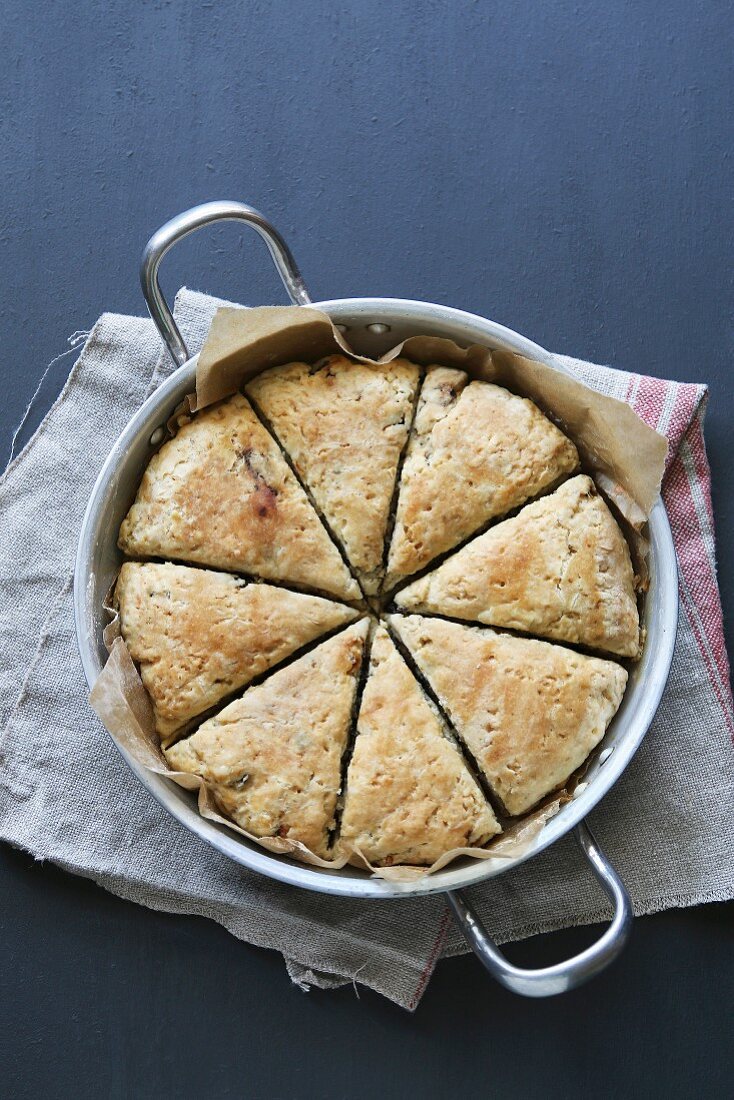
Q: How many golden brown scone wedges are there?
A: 8